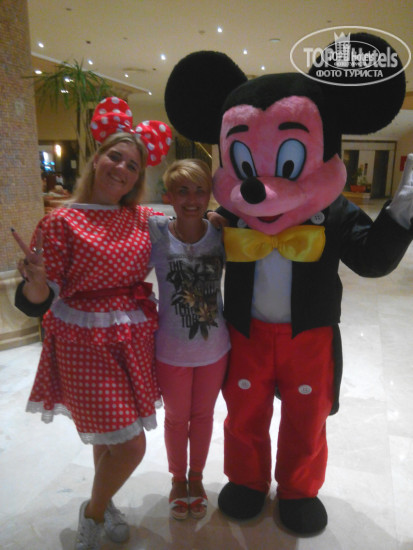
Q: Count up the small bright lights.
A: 11